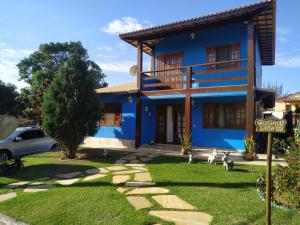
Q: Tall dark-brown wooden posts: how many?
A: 3